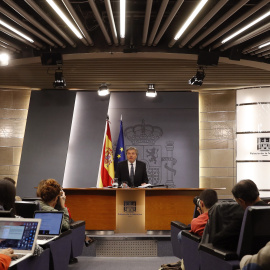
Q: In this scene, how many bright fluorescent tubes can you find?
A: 6